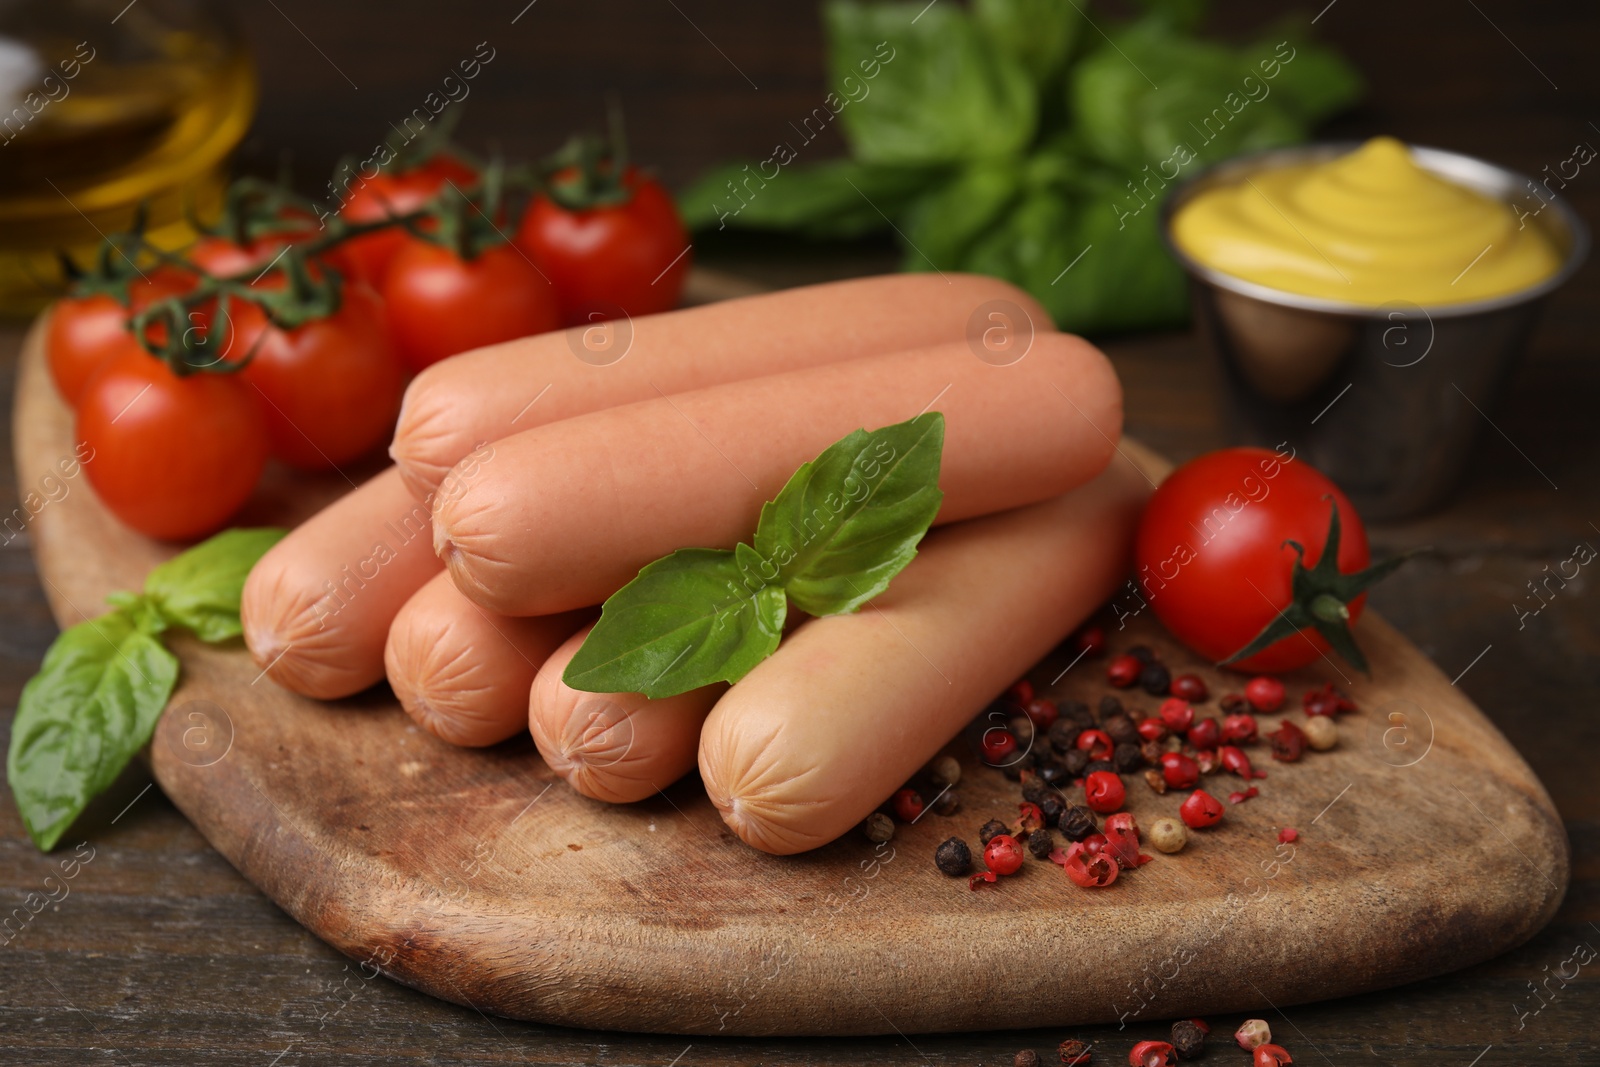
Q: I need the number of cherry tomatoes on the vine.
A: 7